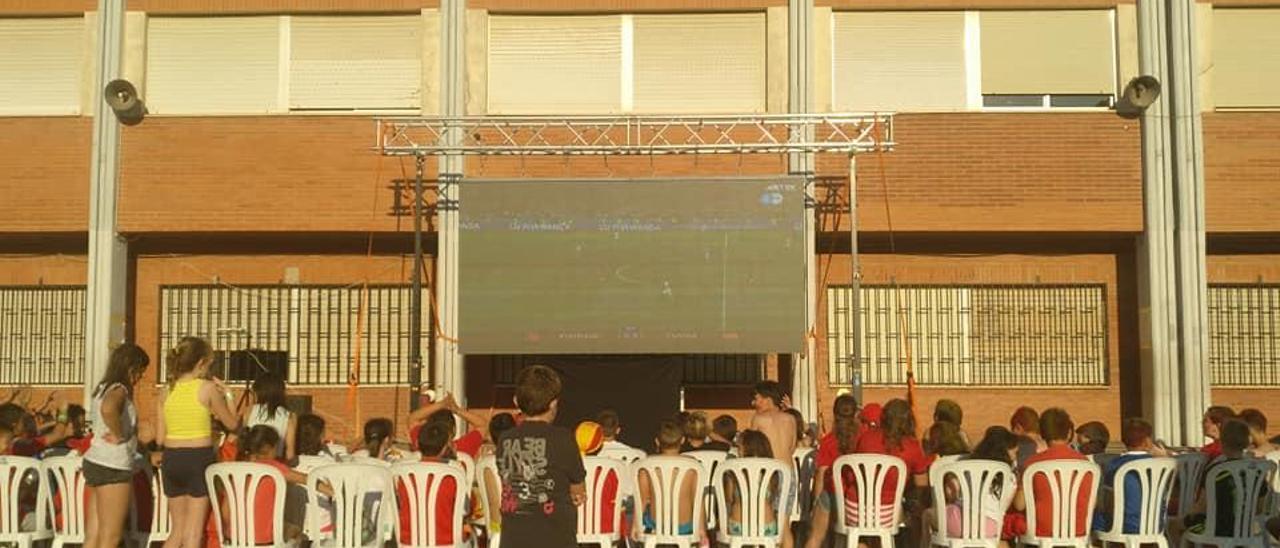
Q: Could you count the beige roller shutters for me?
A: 8